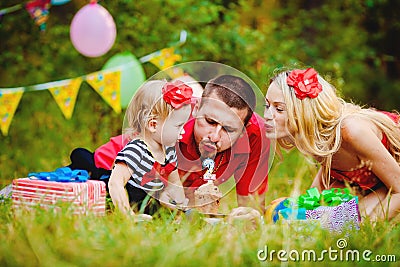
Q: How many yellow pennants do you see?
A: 4